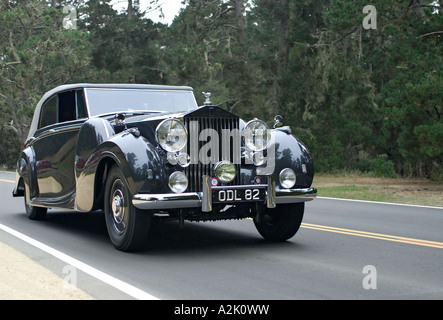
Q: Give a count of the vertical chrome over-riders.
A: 2